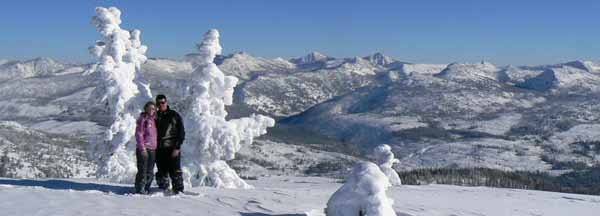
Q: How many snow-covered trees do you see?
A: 4